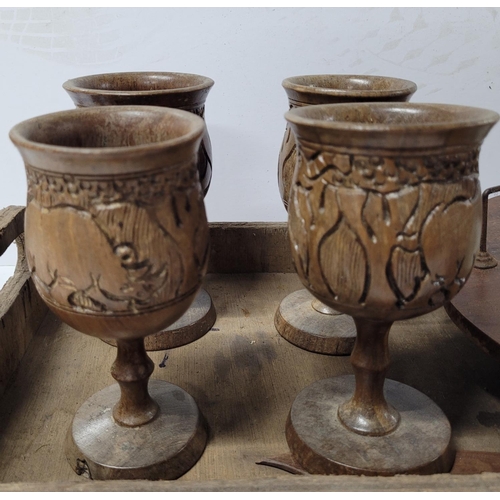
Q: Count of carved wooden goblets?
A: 4